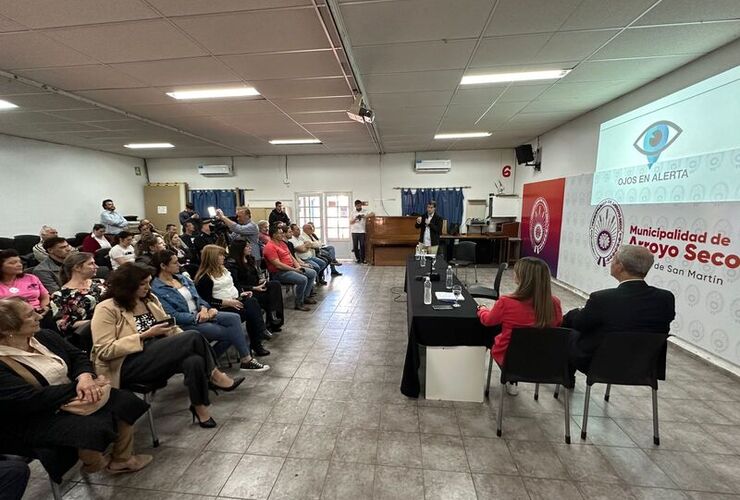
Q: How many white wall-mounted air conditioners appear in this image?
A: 2